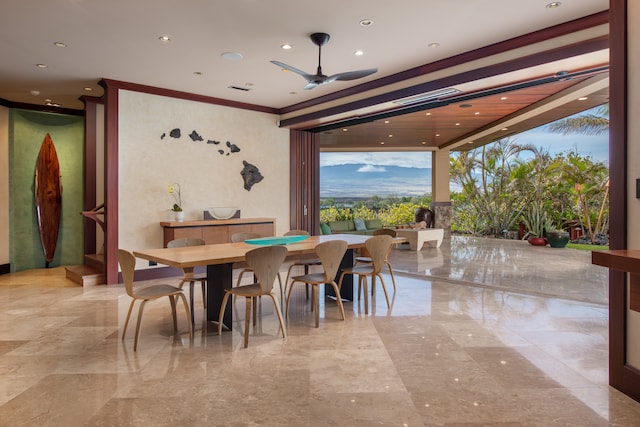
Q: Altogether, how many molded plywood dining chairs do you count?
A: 8